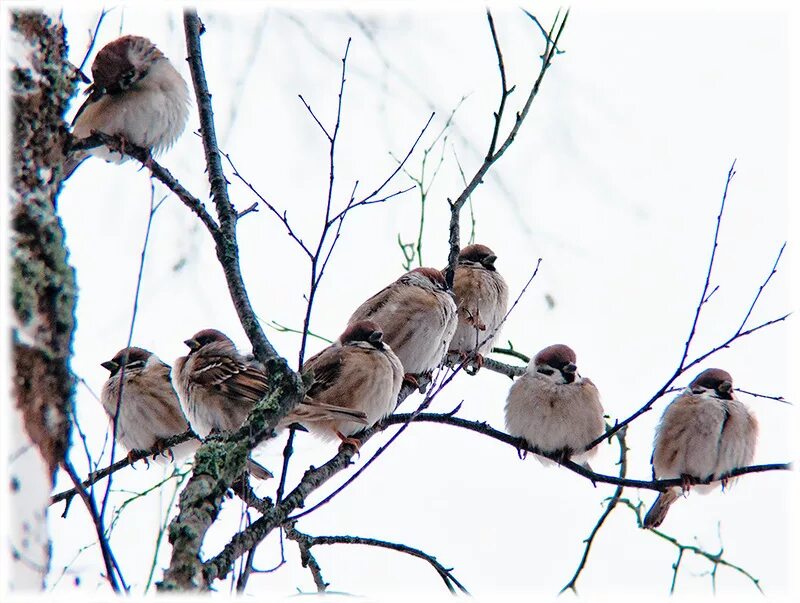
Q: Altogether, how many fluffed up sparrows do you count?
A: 8